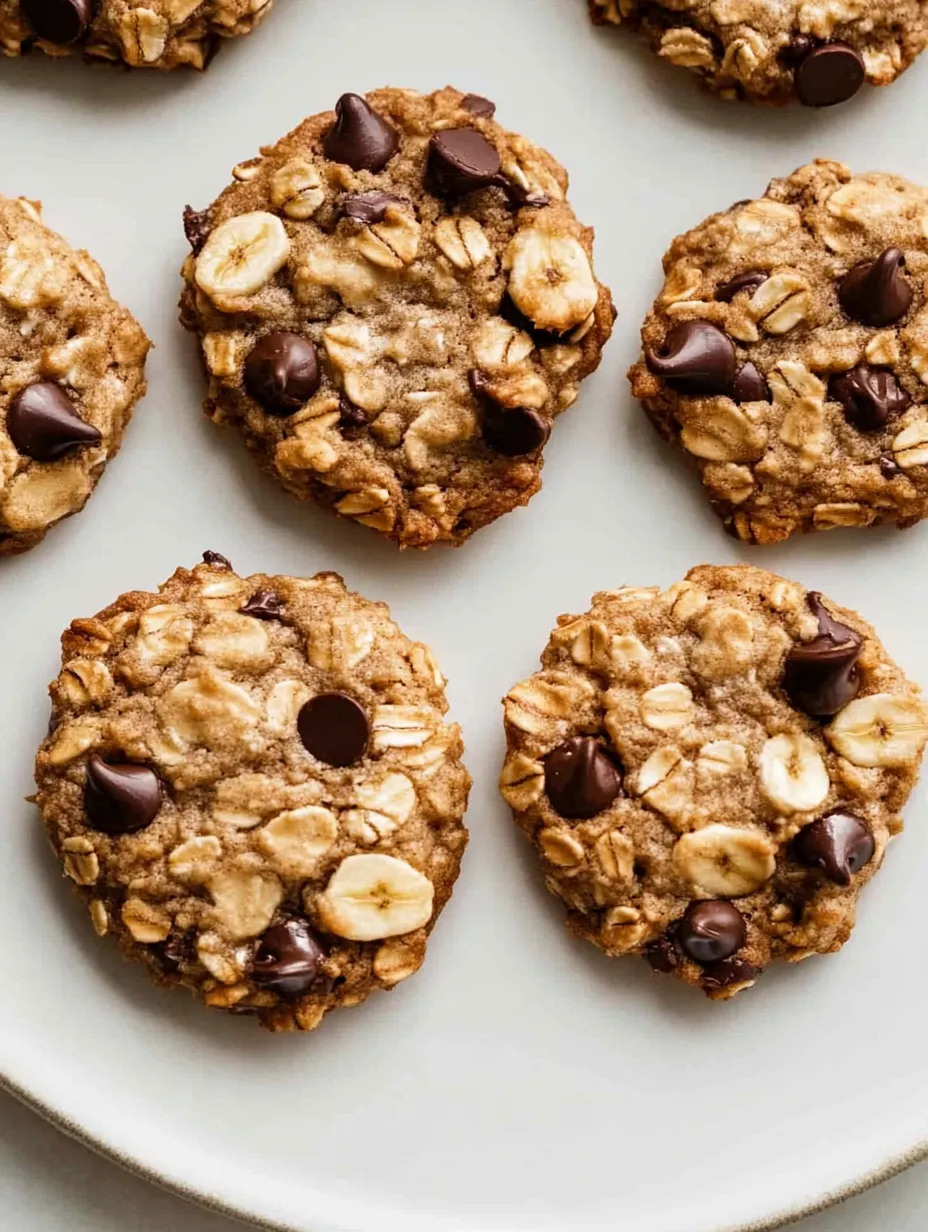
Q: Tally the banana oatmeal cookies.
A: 7